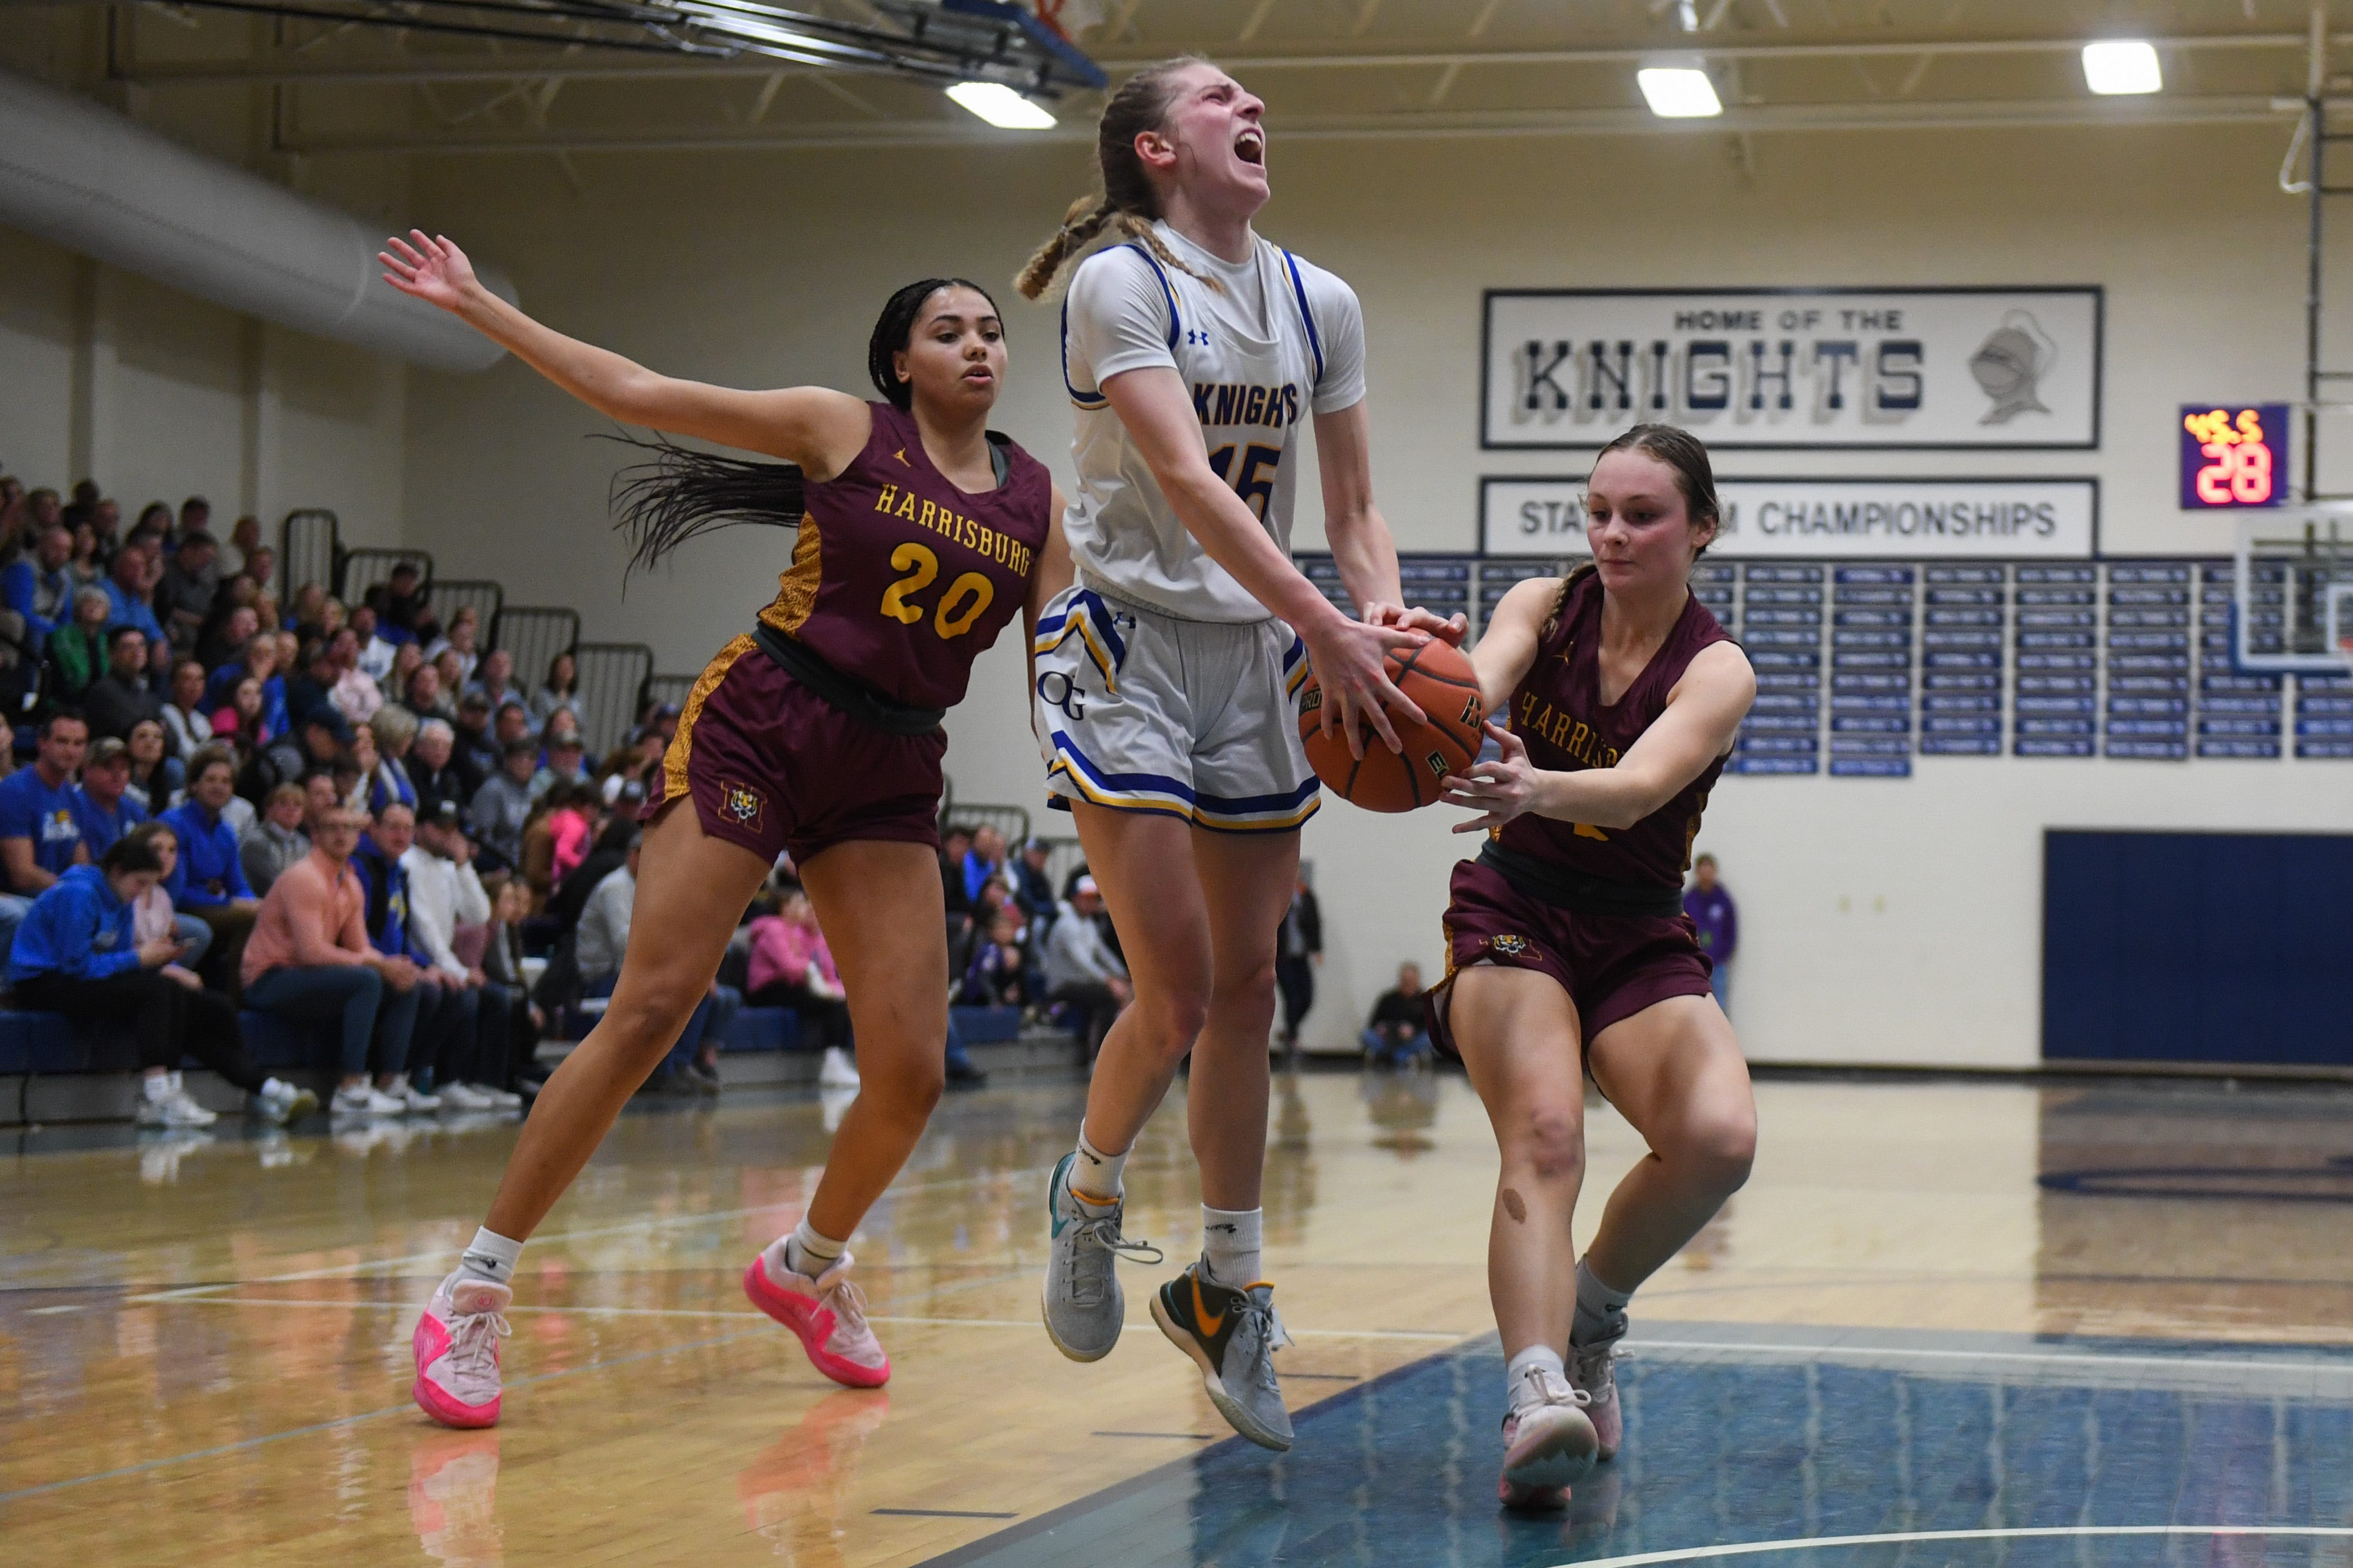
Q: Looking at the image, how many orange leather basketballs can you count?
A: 1